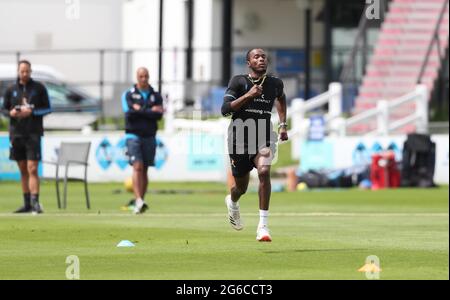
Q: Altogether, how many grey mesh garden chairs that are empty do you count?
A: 1